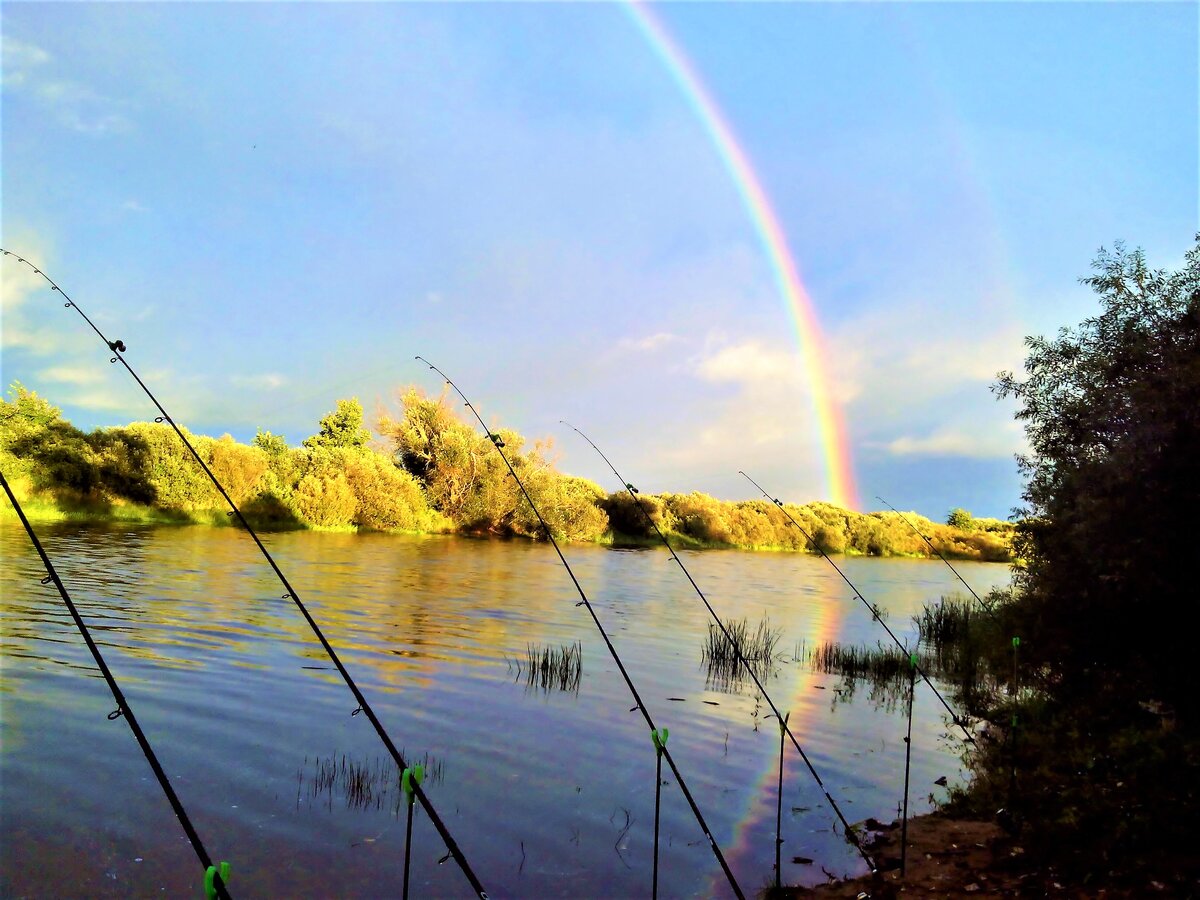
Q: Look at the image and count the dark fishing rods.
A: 6